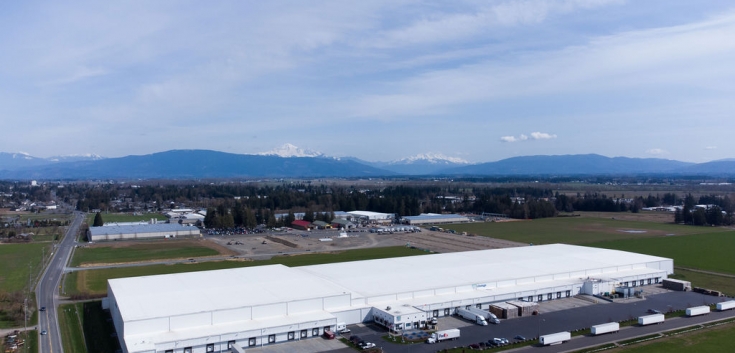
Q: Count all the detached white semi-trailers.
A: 5